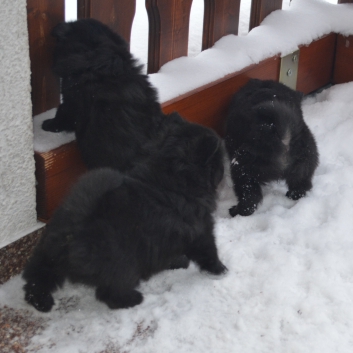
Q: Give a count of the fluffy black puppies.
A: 3